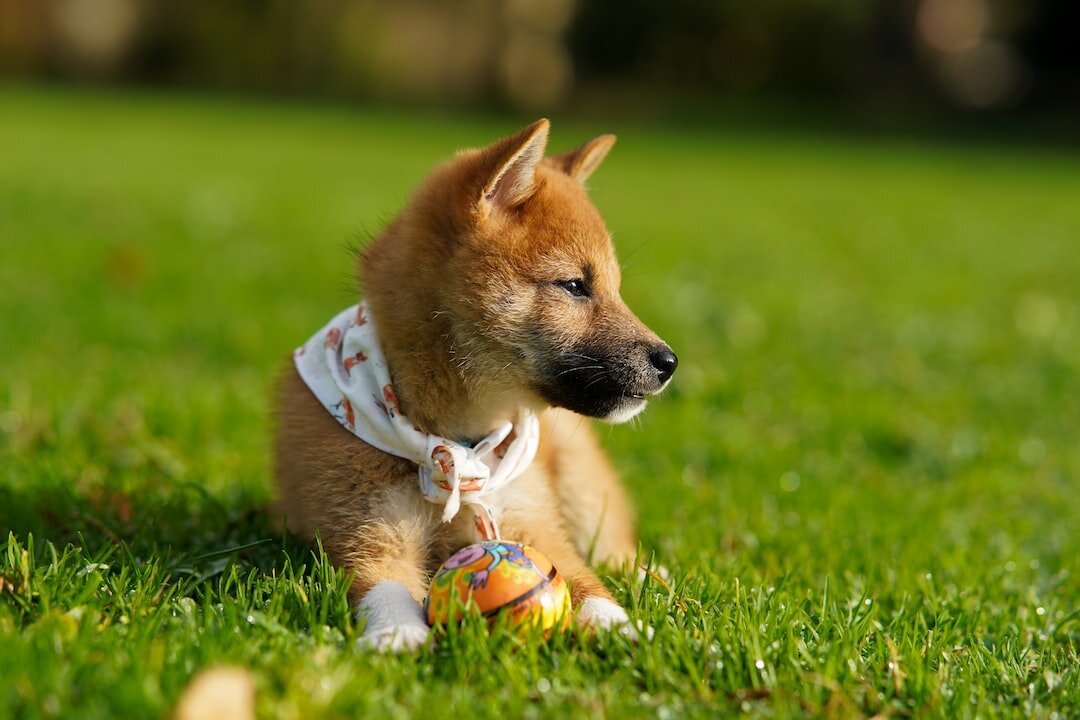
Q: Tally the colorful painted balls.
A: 1